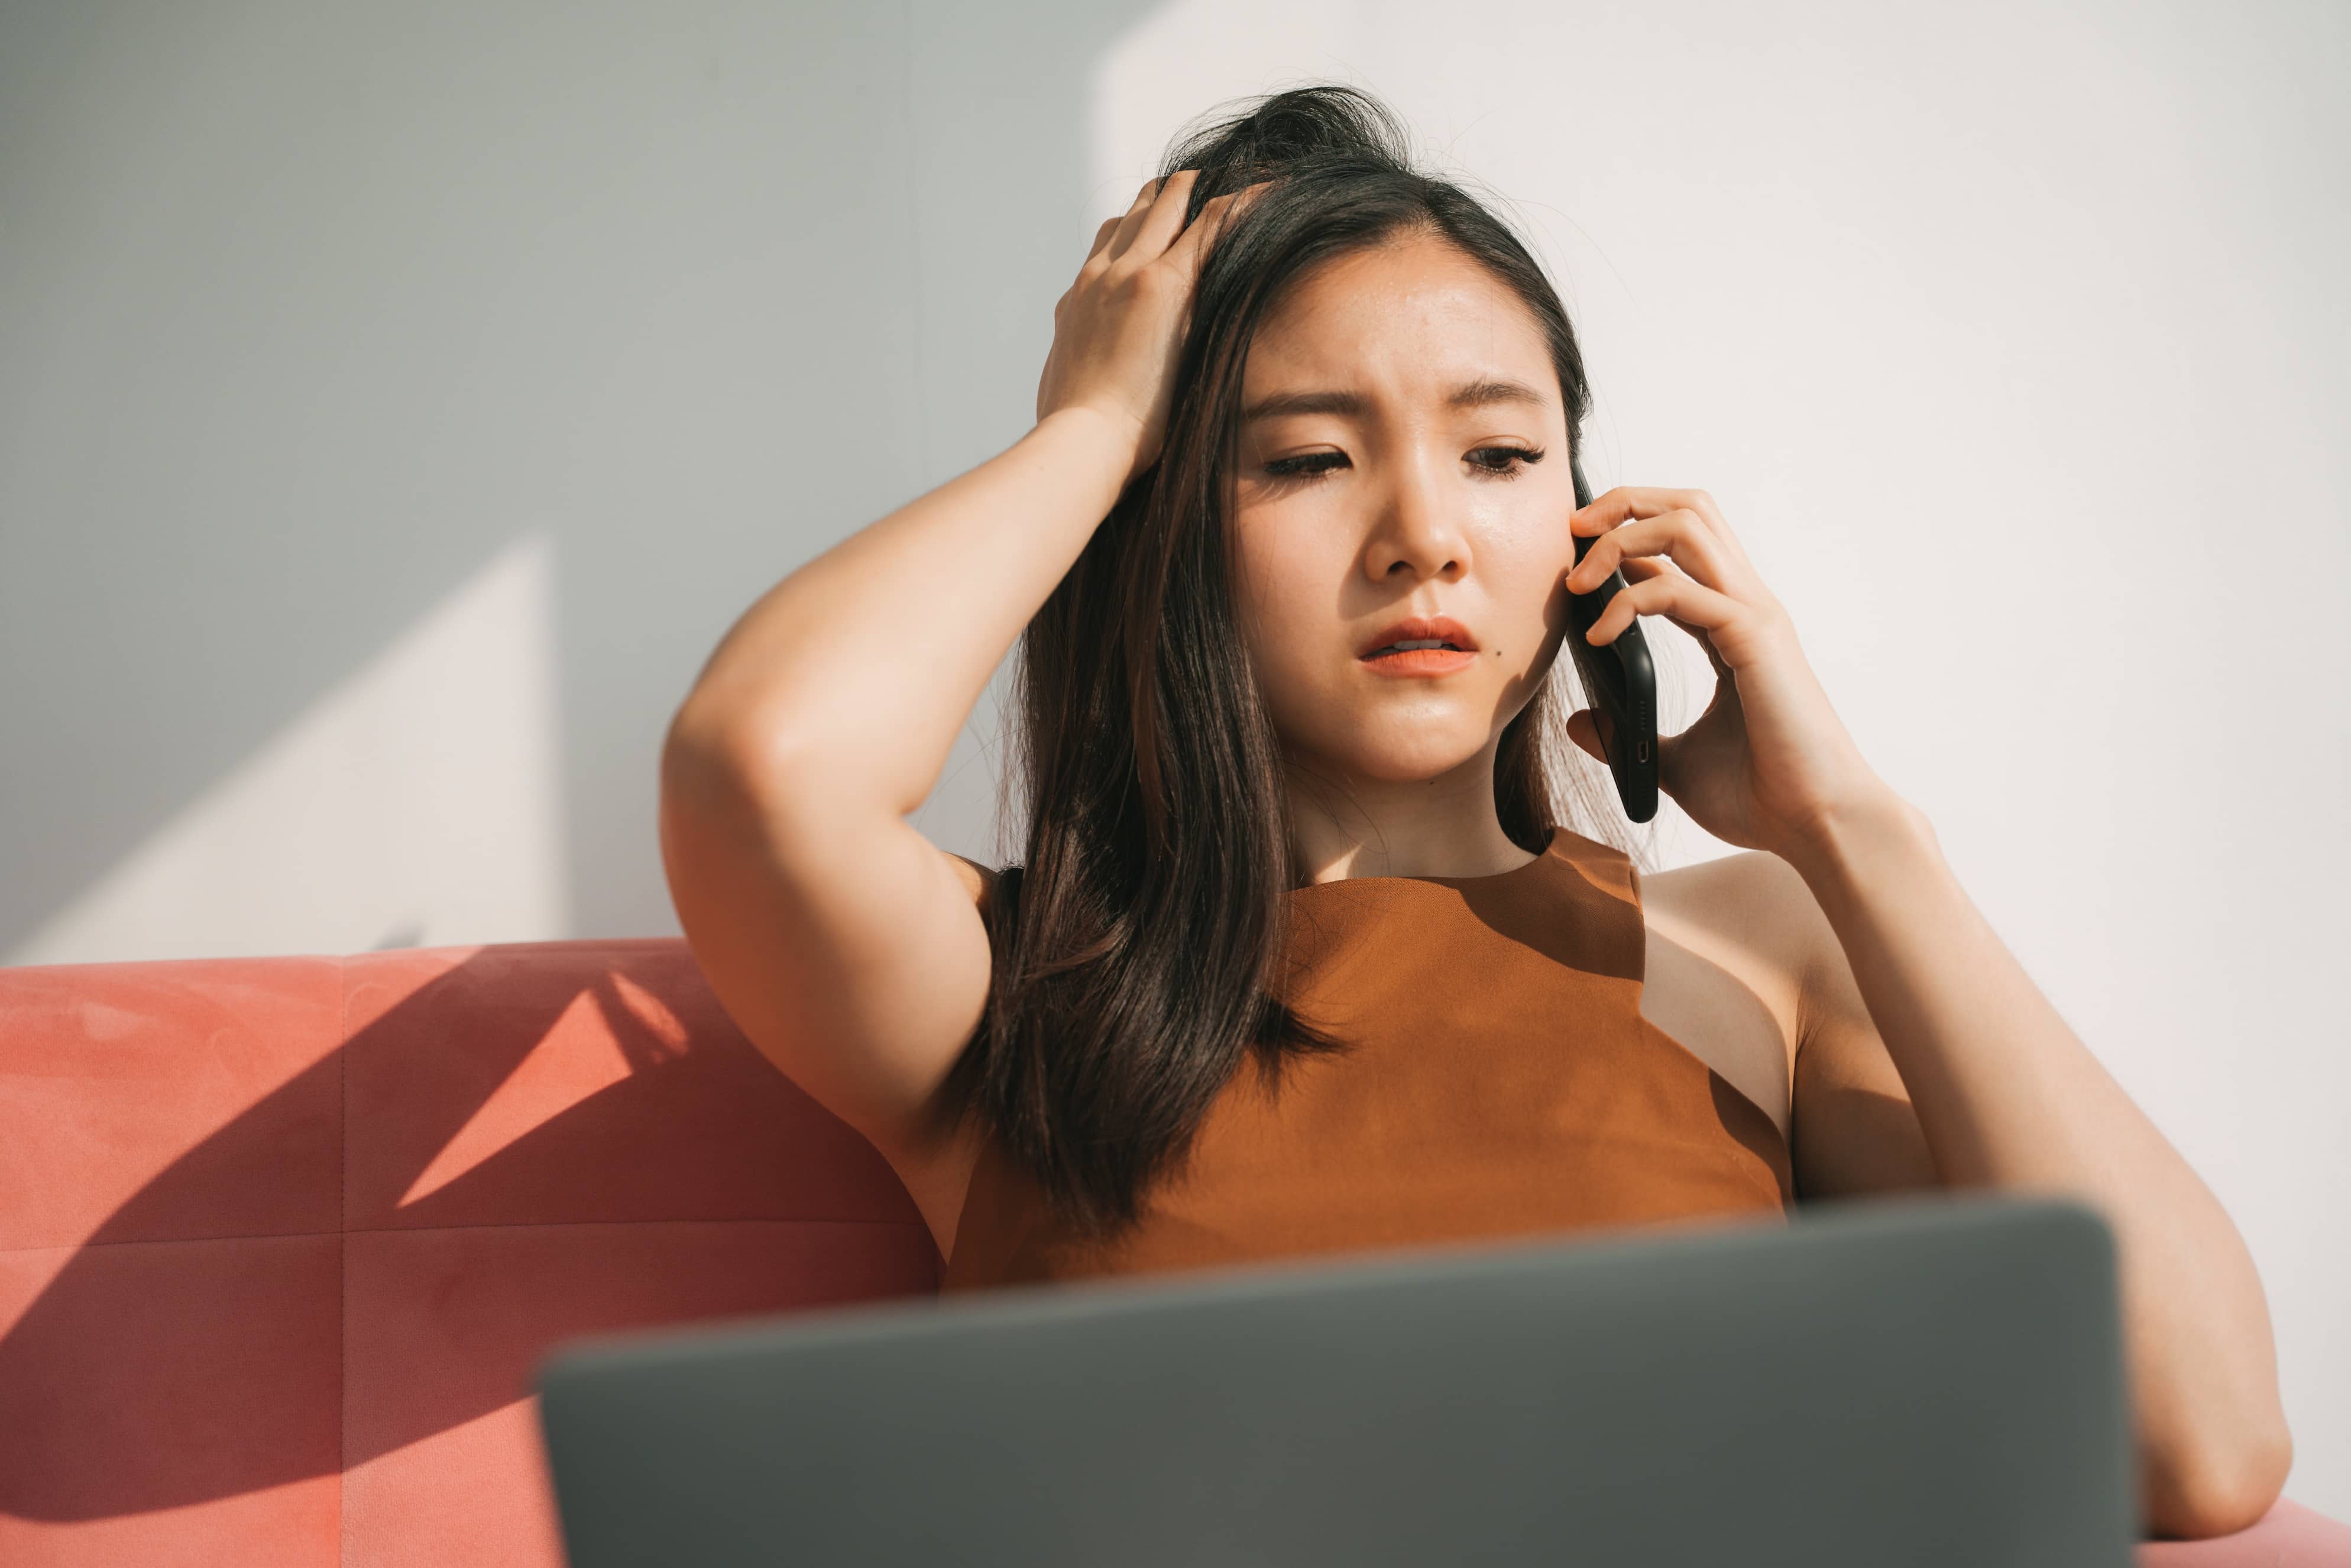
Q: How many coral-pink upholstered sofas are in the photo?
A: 1